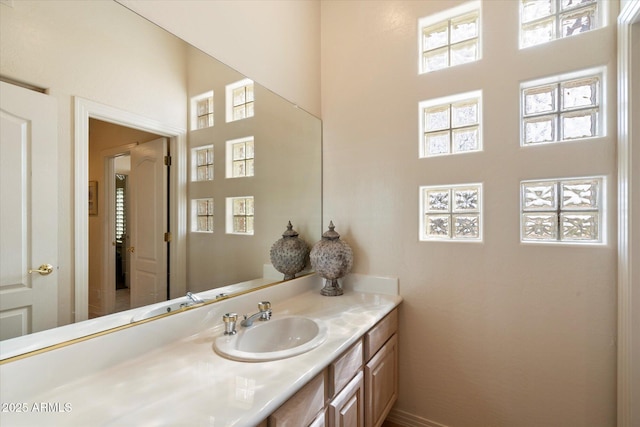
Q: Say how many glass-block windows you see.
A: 6